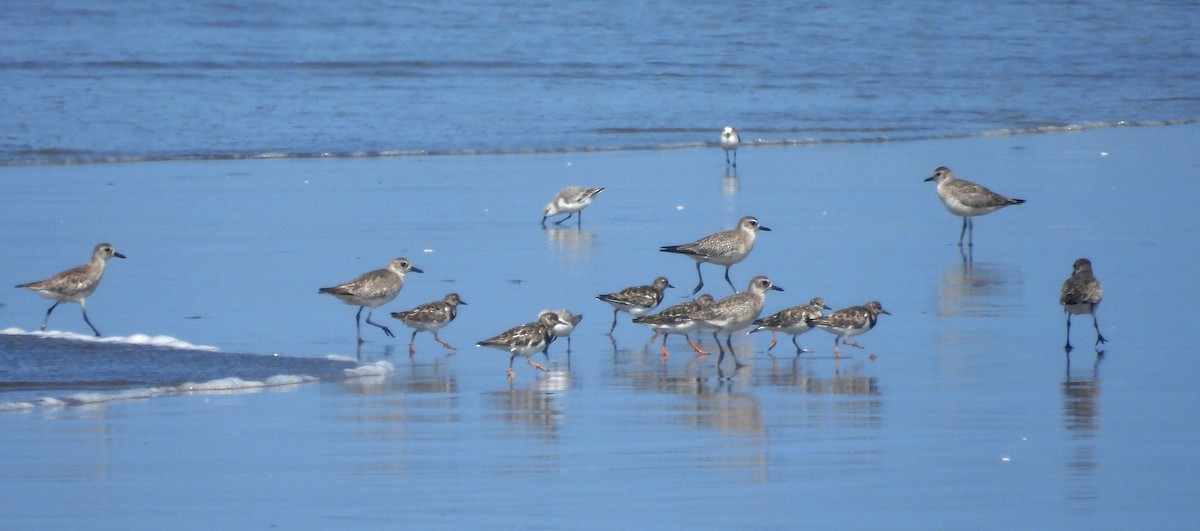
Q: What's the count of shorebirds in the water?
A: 15